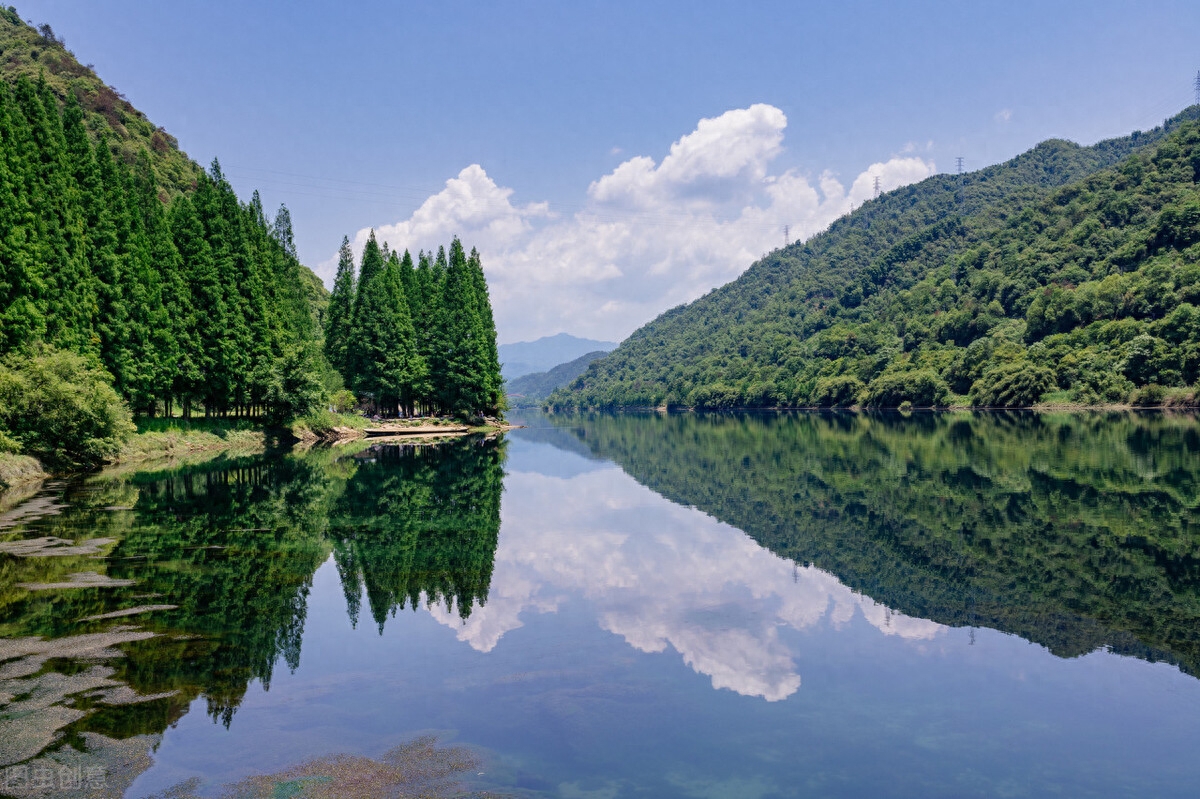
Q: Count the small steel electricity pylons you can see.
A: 4